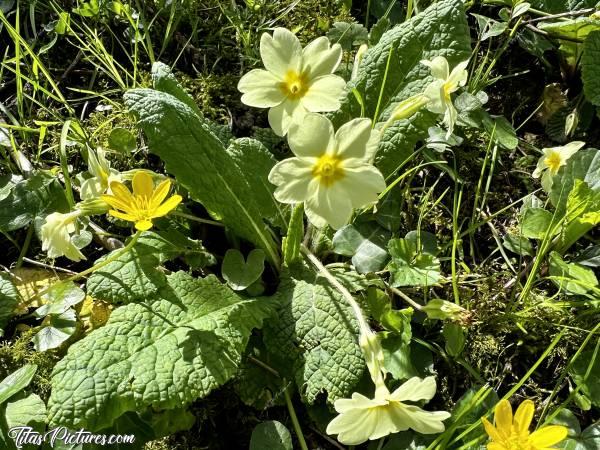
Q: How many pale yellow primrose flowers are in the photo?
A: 7